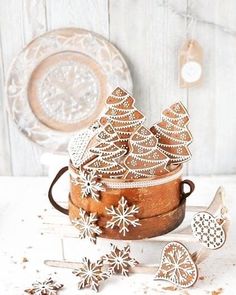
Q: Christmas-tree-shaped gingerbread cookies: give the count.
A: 4